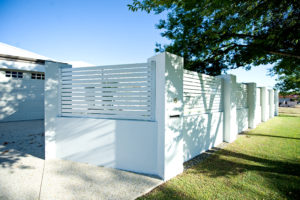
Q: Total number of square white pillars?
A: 7